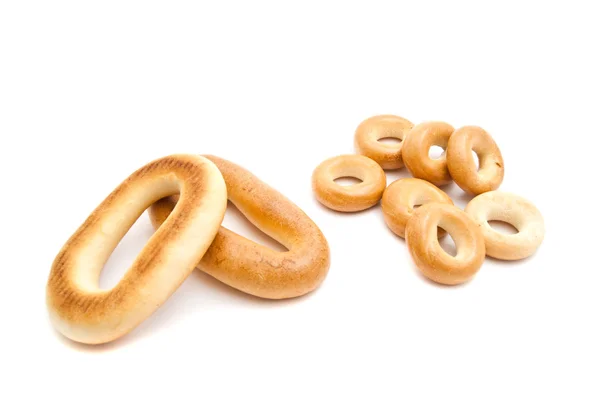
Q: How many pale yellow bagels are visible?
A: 1